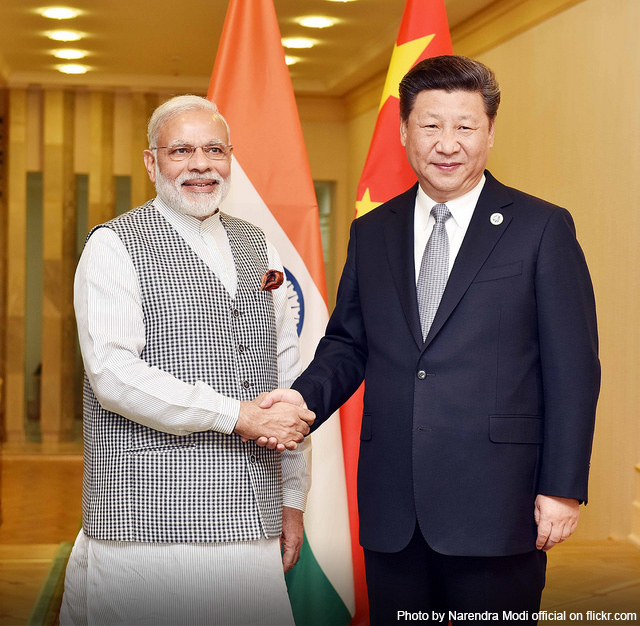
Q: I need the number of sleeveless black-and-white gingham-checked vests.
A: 1